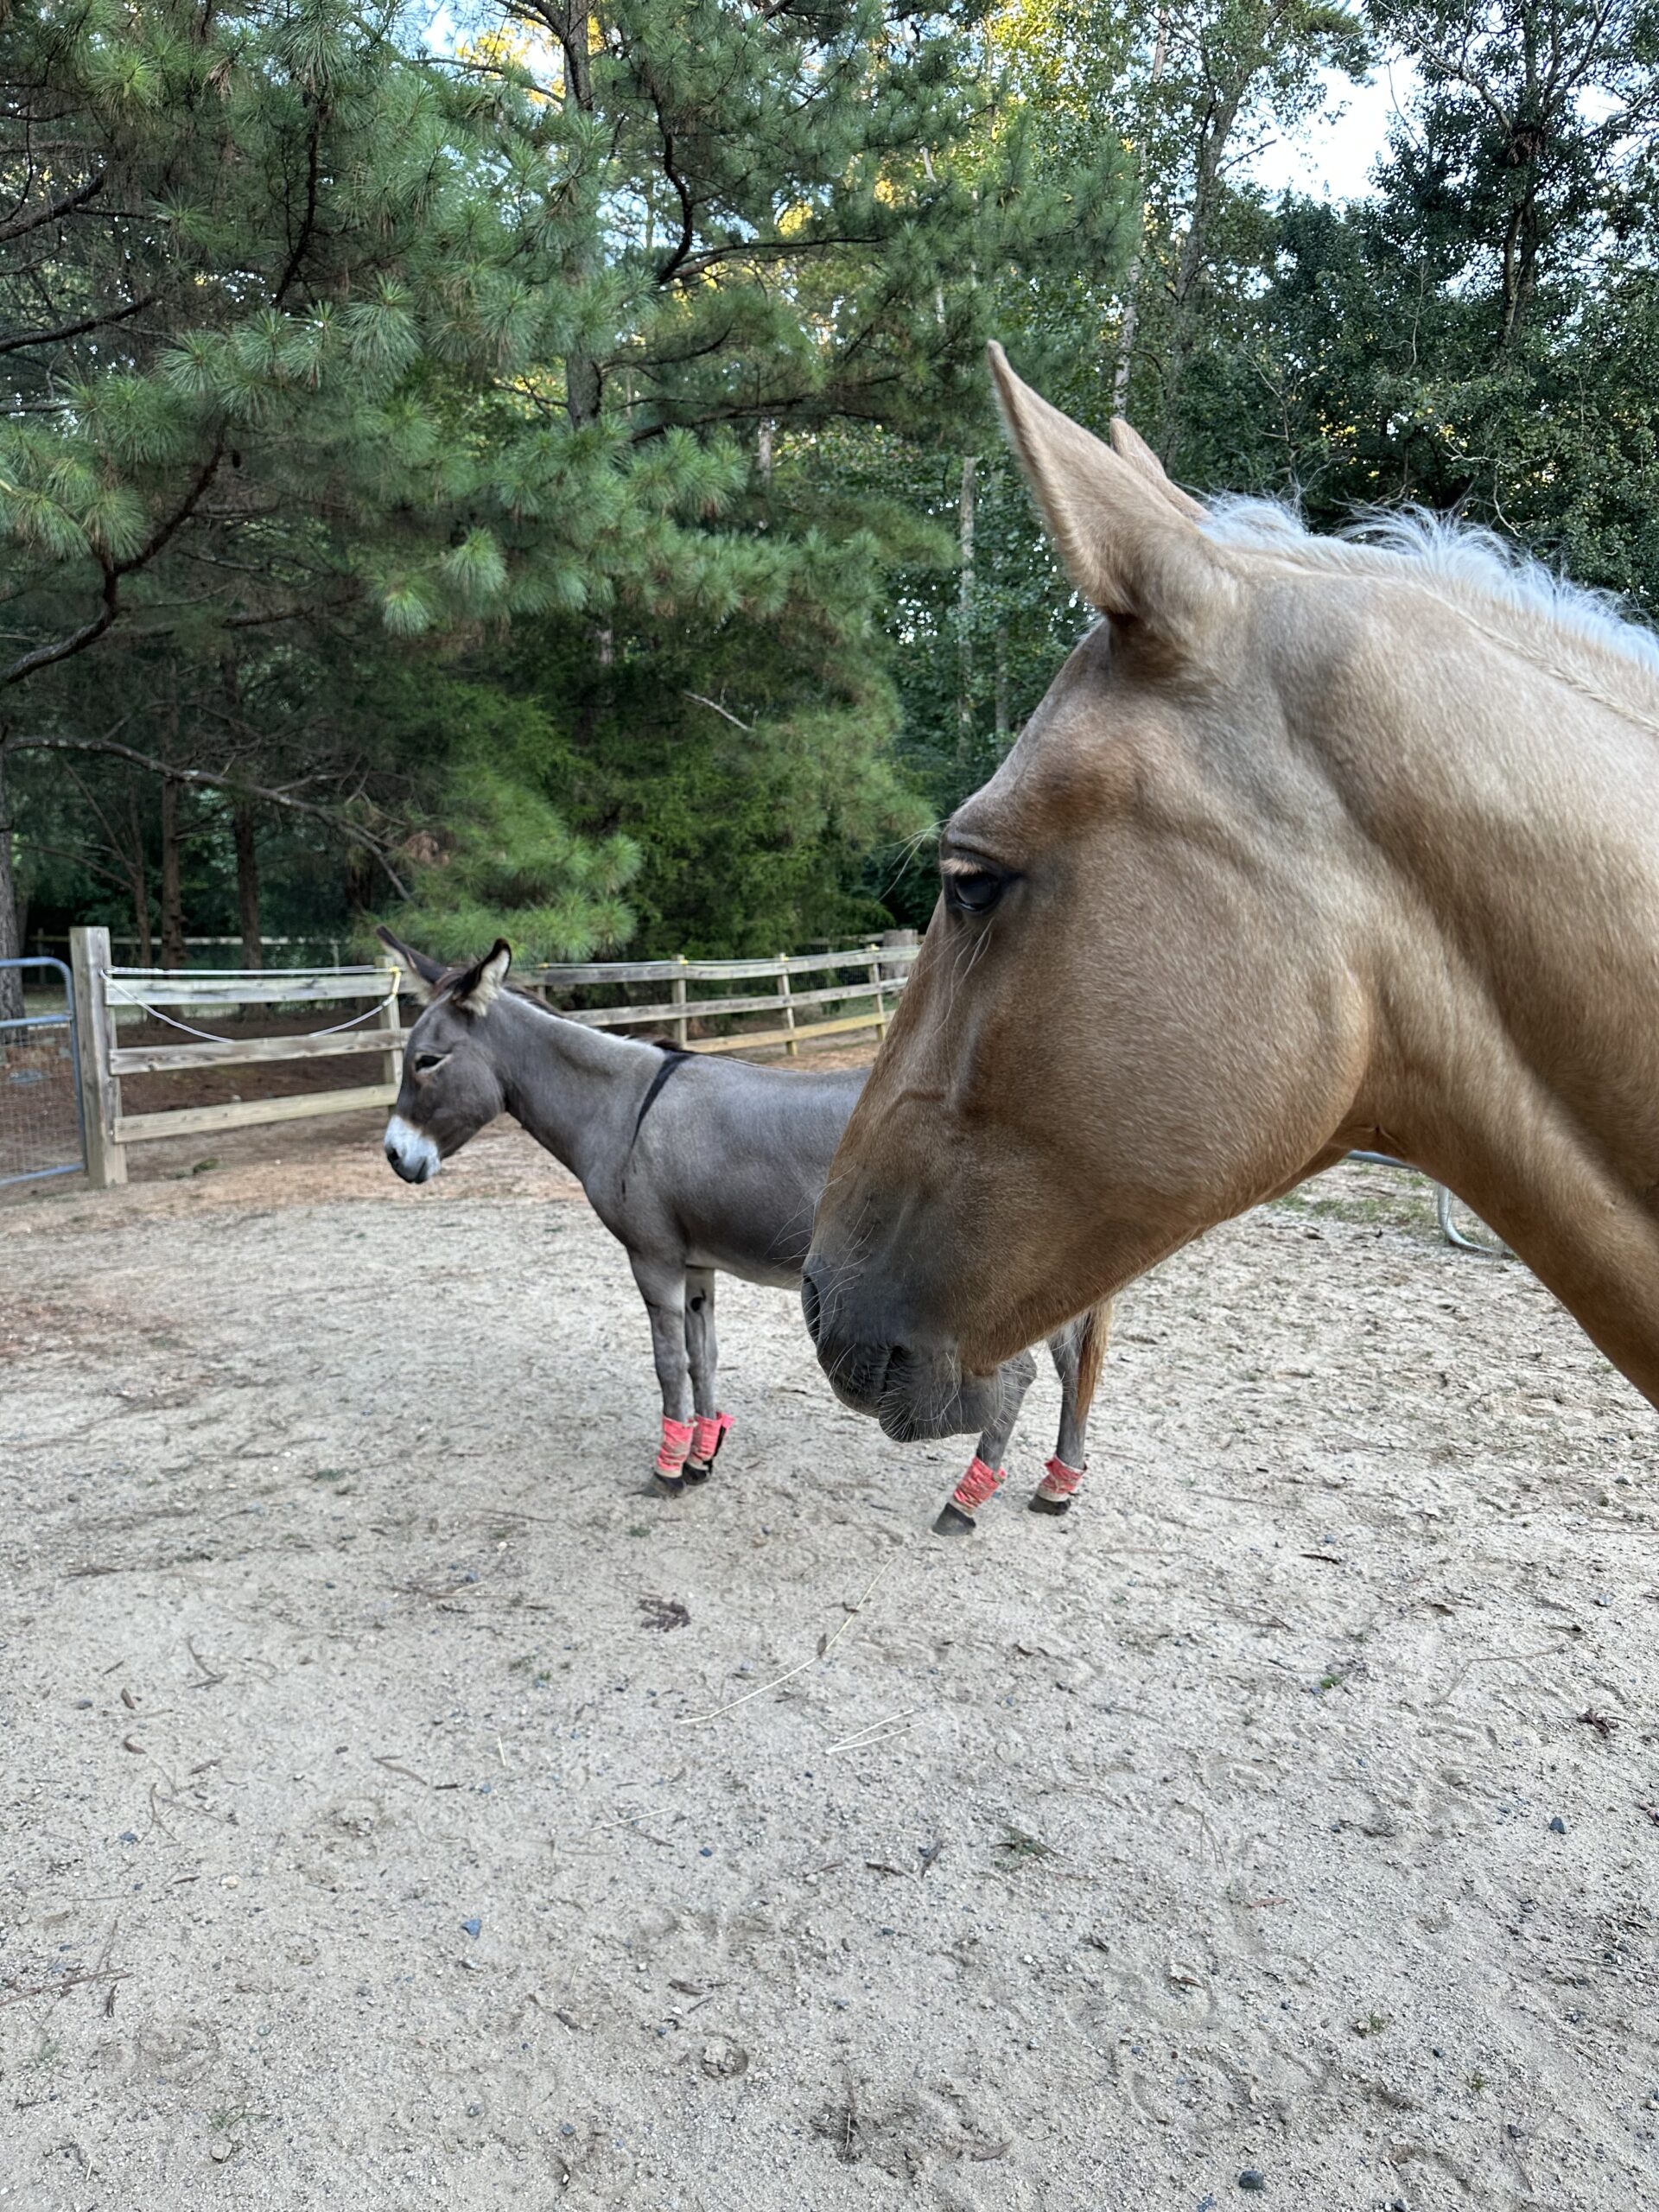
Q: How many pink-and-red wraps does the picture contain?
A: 4